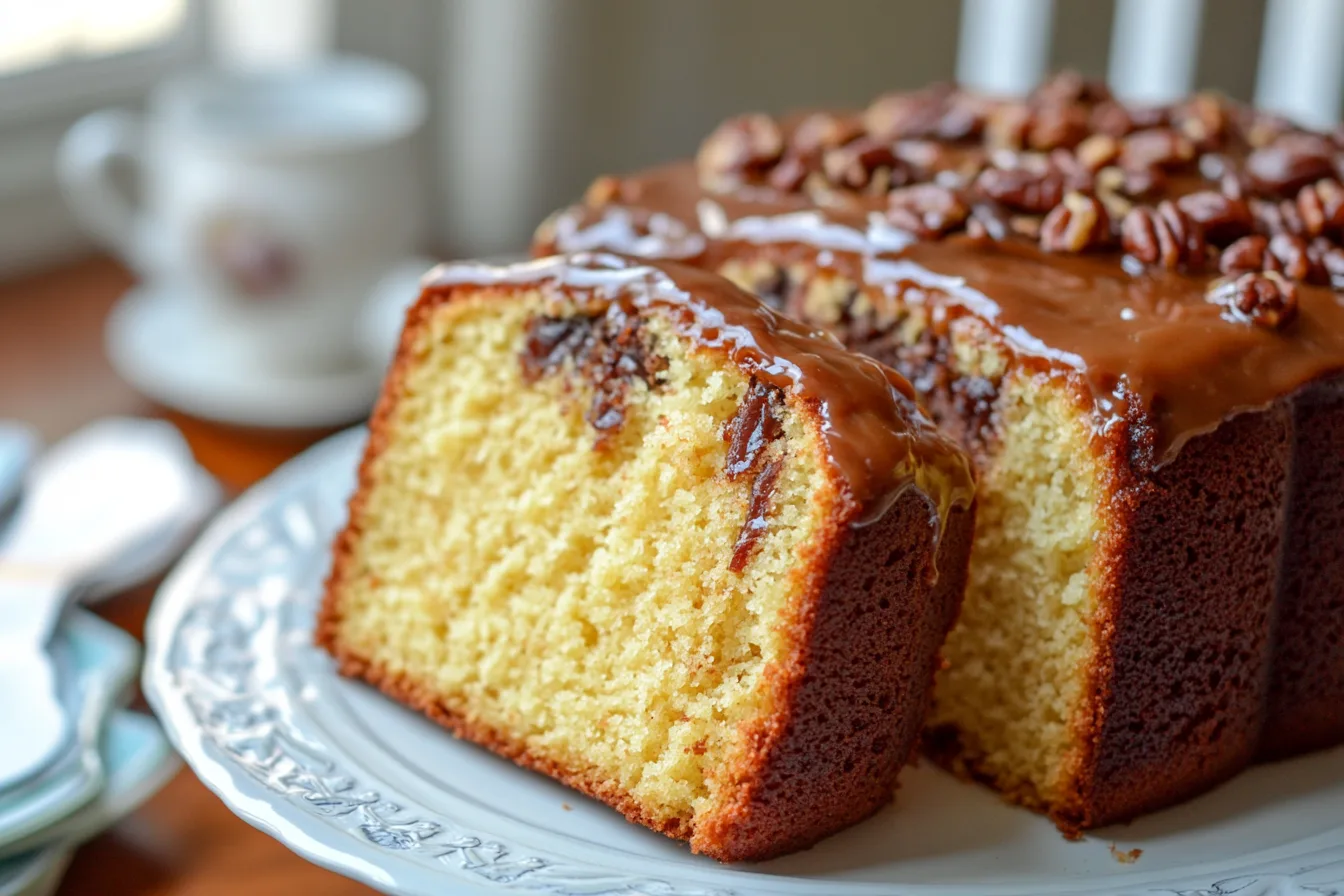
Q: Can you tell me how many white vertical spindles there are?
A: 3